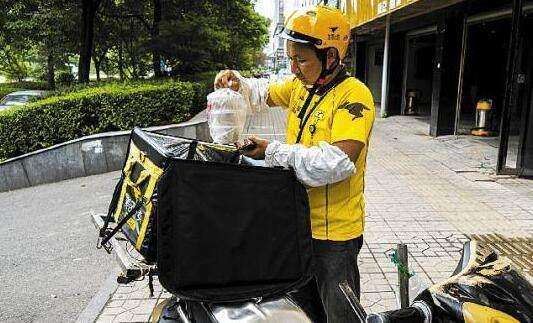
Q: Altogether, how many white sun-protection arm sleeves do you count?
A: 2